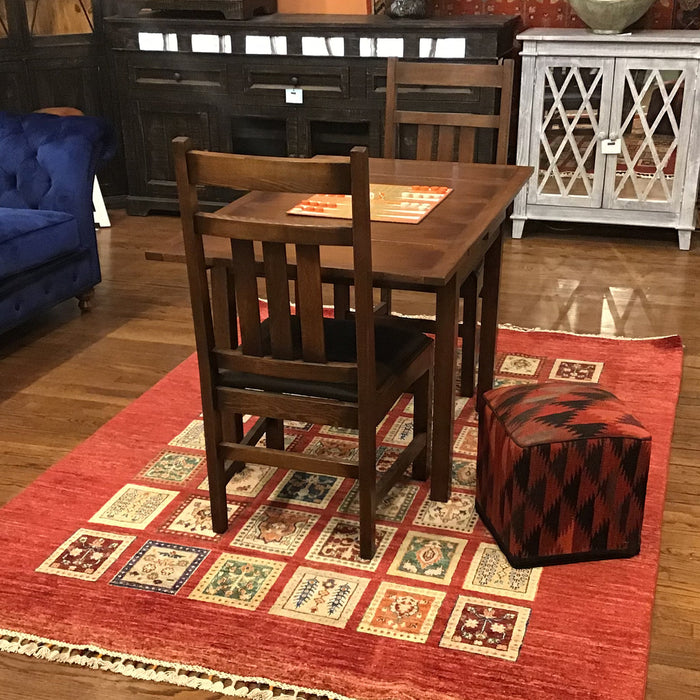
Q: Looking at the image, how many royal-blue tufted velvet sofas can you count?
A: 1